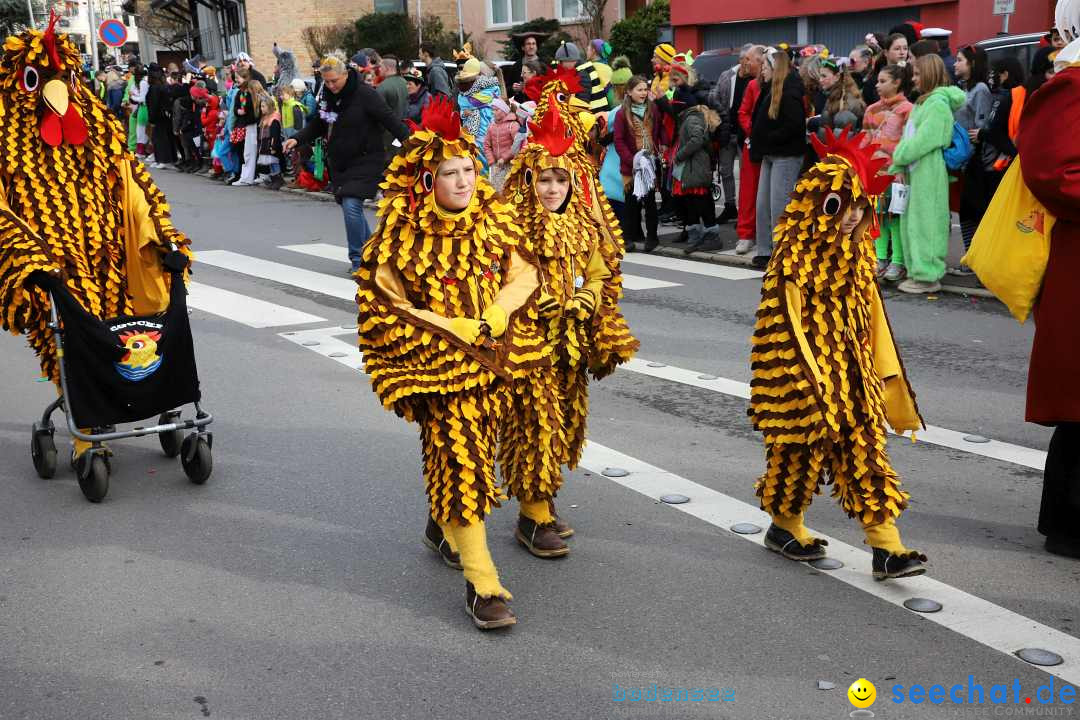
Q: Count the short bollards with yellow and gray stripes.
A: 0